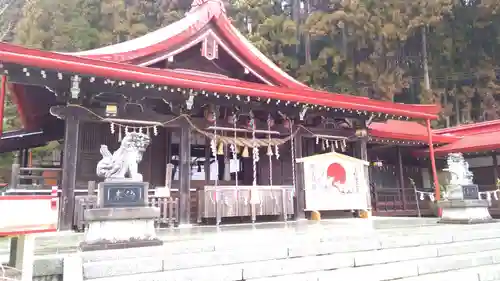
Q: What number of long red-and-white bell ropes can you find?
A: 5